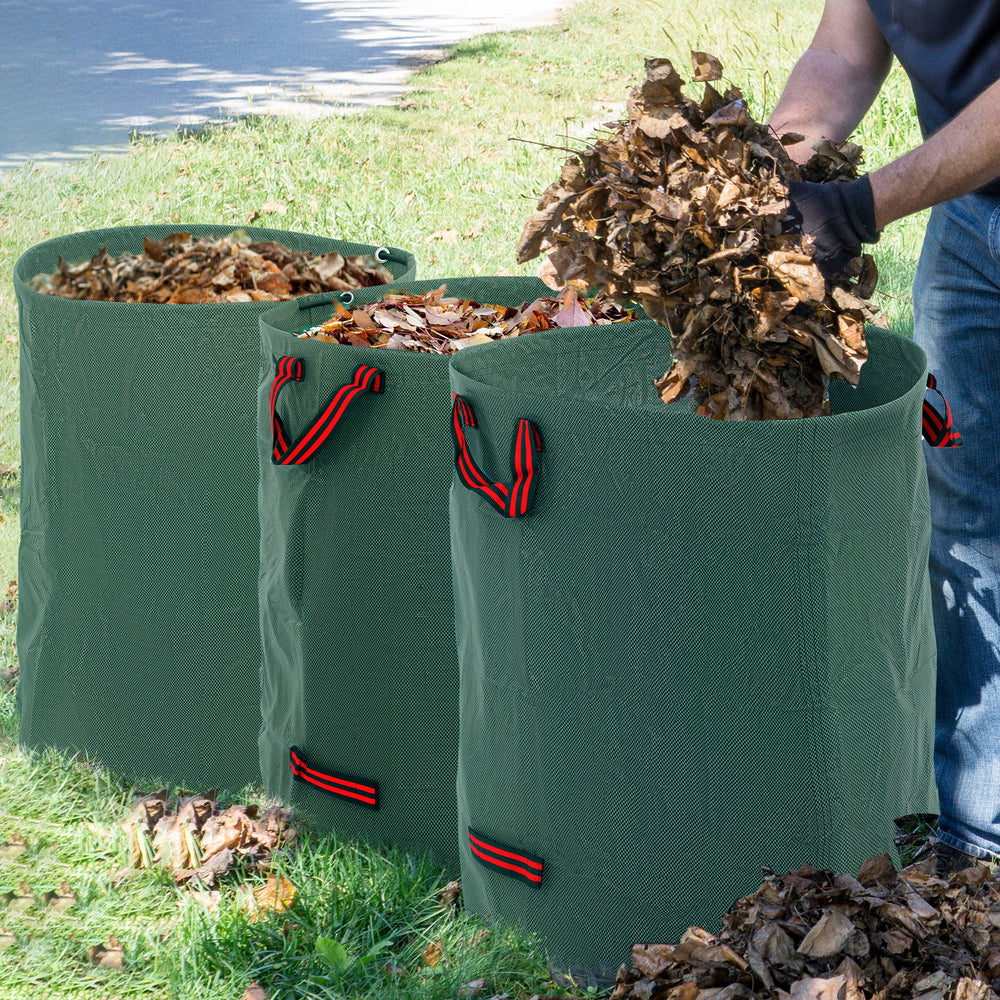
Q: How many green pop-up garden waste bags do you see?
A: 3